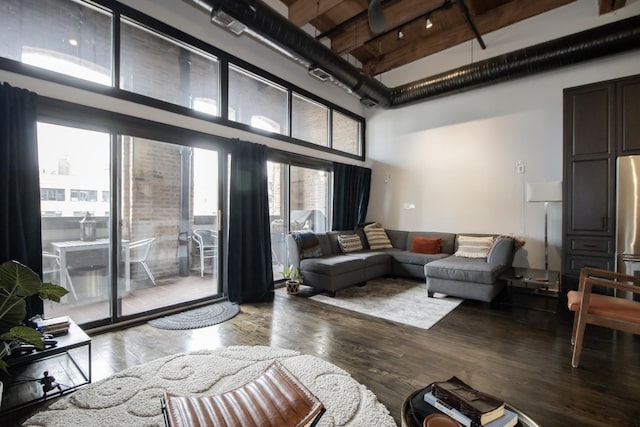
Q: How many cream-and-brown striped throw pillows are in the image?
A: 3